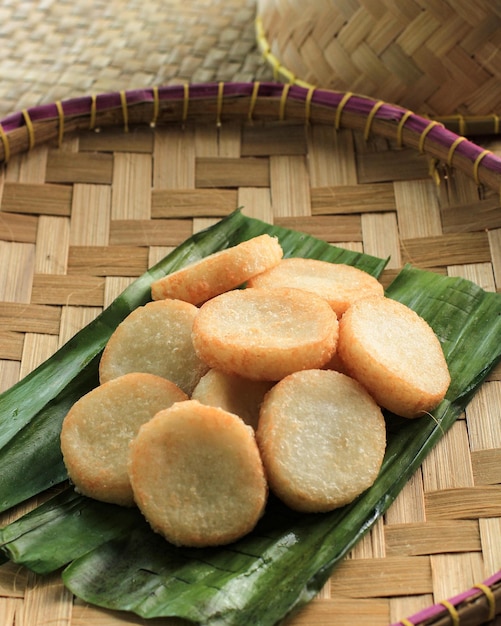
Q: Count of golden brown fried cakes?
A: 9